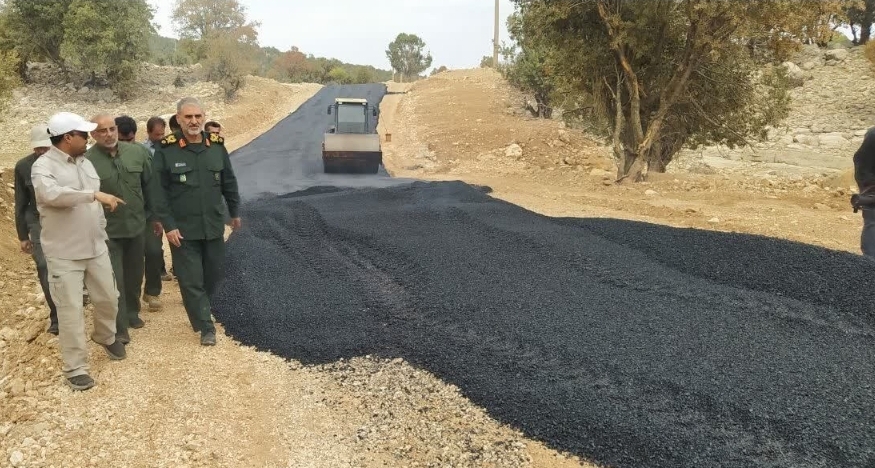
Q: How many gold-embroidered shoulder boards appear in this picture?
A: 2